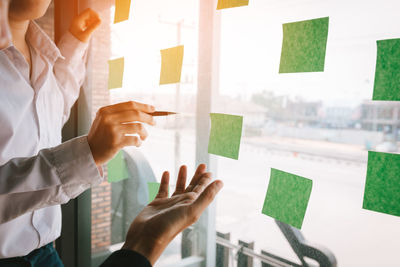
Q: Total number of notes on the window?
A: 11